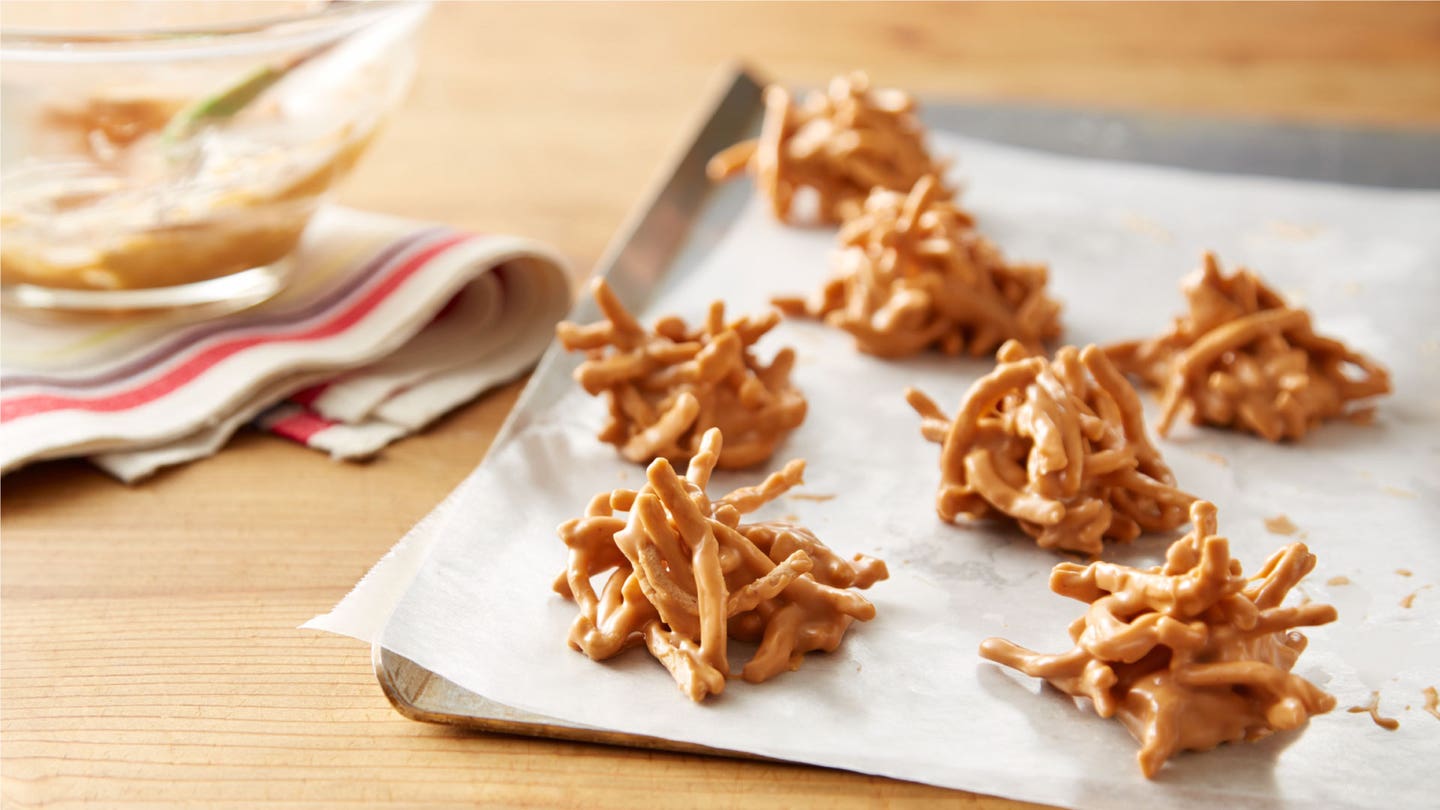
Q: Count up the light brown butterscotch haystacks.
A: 7